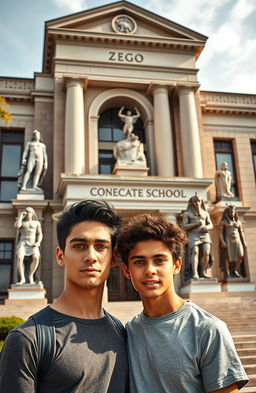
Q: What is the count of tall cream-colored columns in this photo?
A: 3